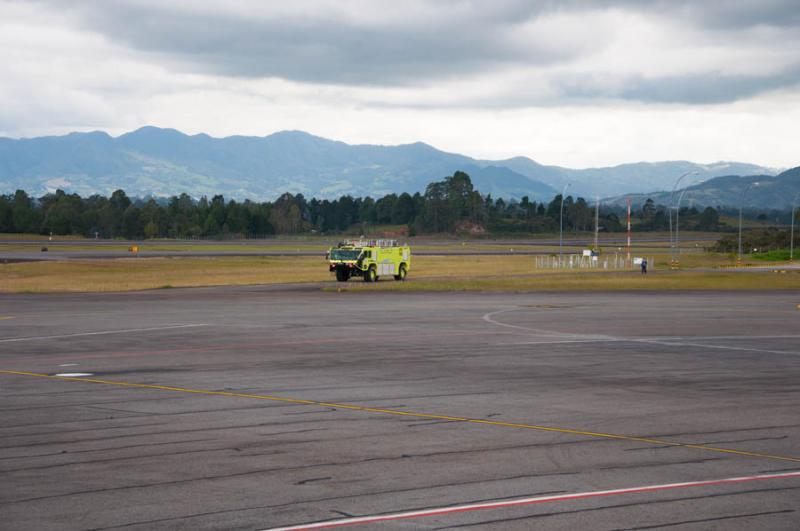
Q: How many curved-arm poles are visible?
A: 5